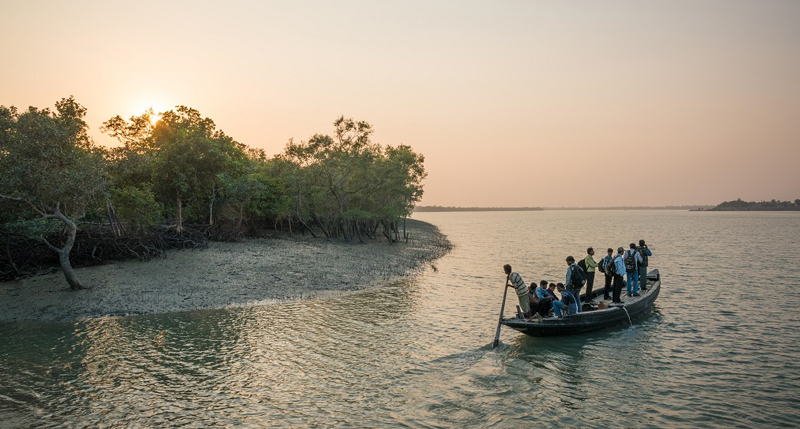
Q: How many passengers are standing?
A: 6